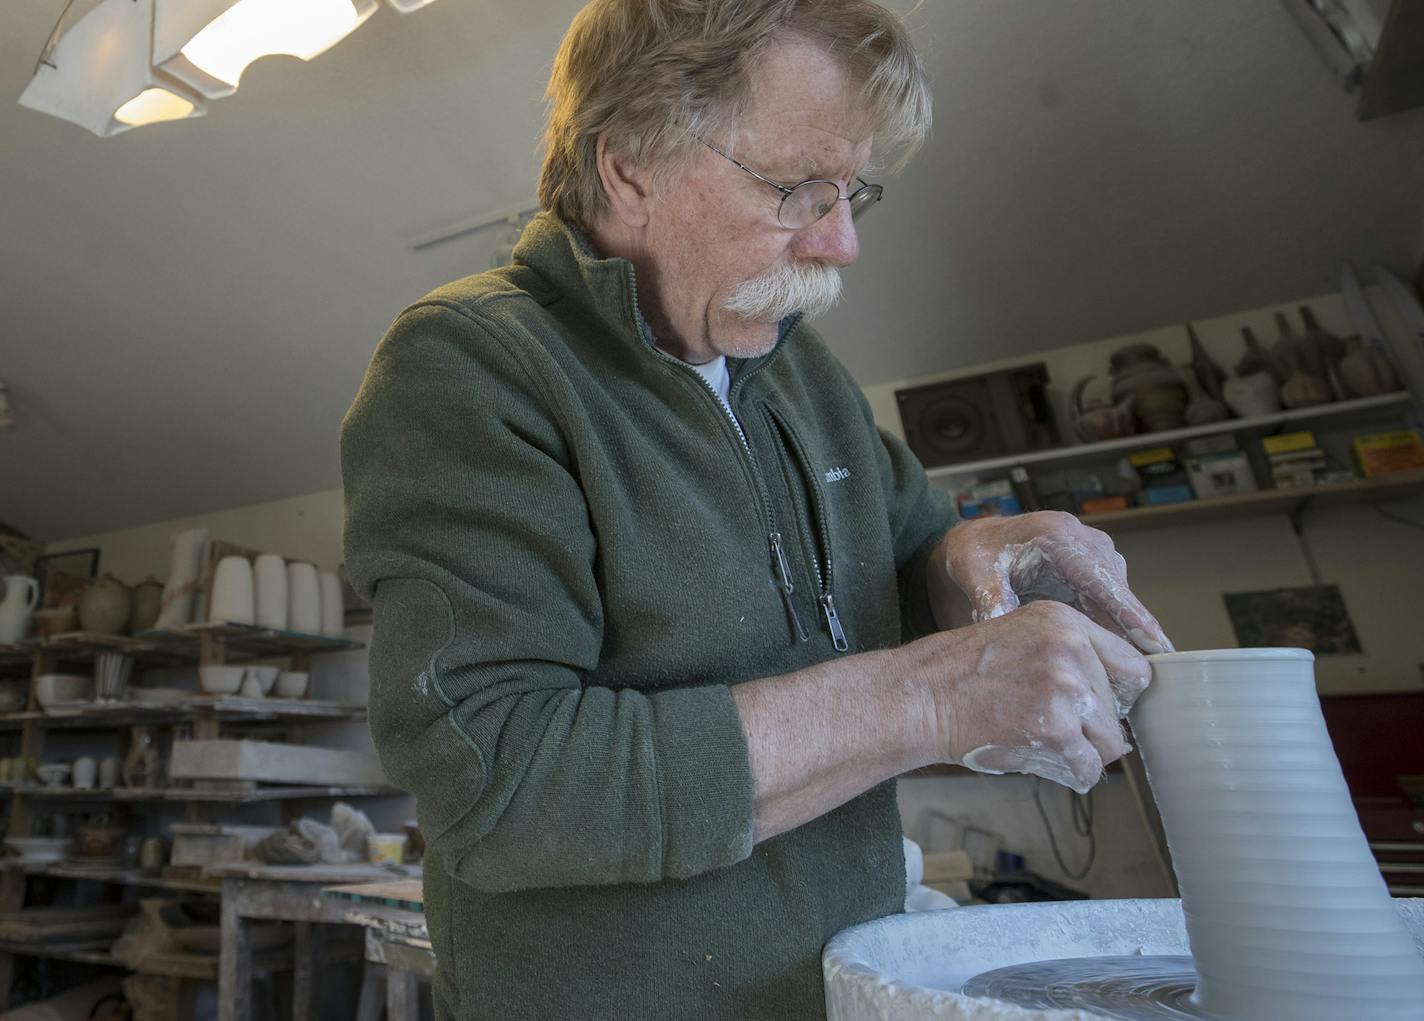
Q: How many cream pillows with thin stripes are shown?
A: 0